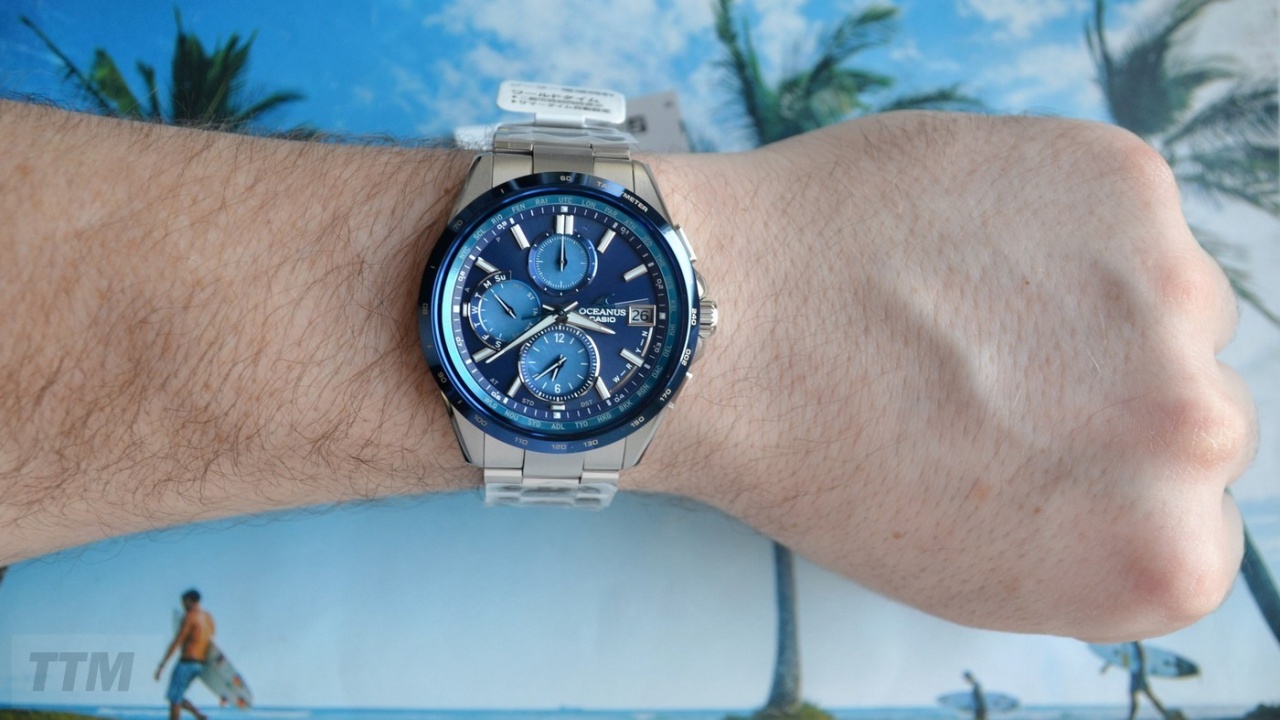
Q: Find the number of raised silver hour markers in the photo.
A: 11